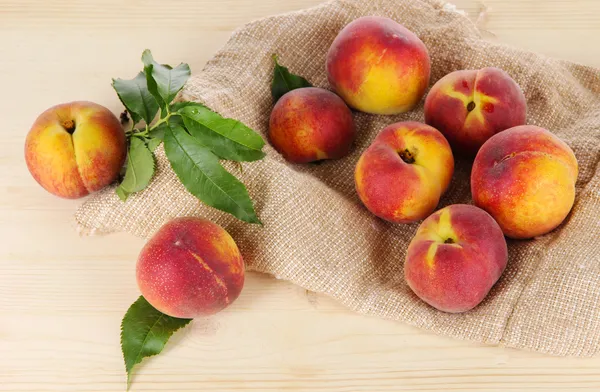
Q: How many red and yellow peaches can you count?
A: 8